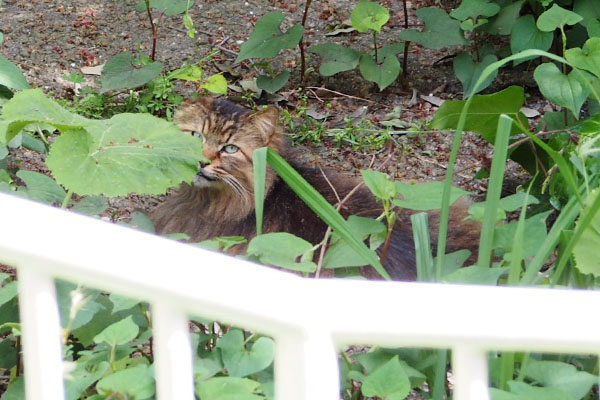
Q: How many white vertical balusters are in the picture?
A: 4